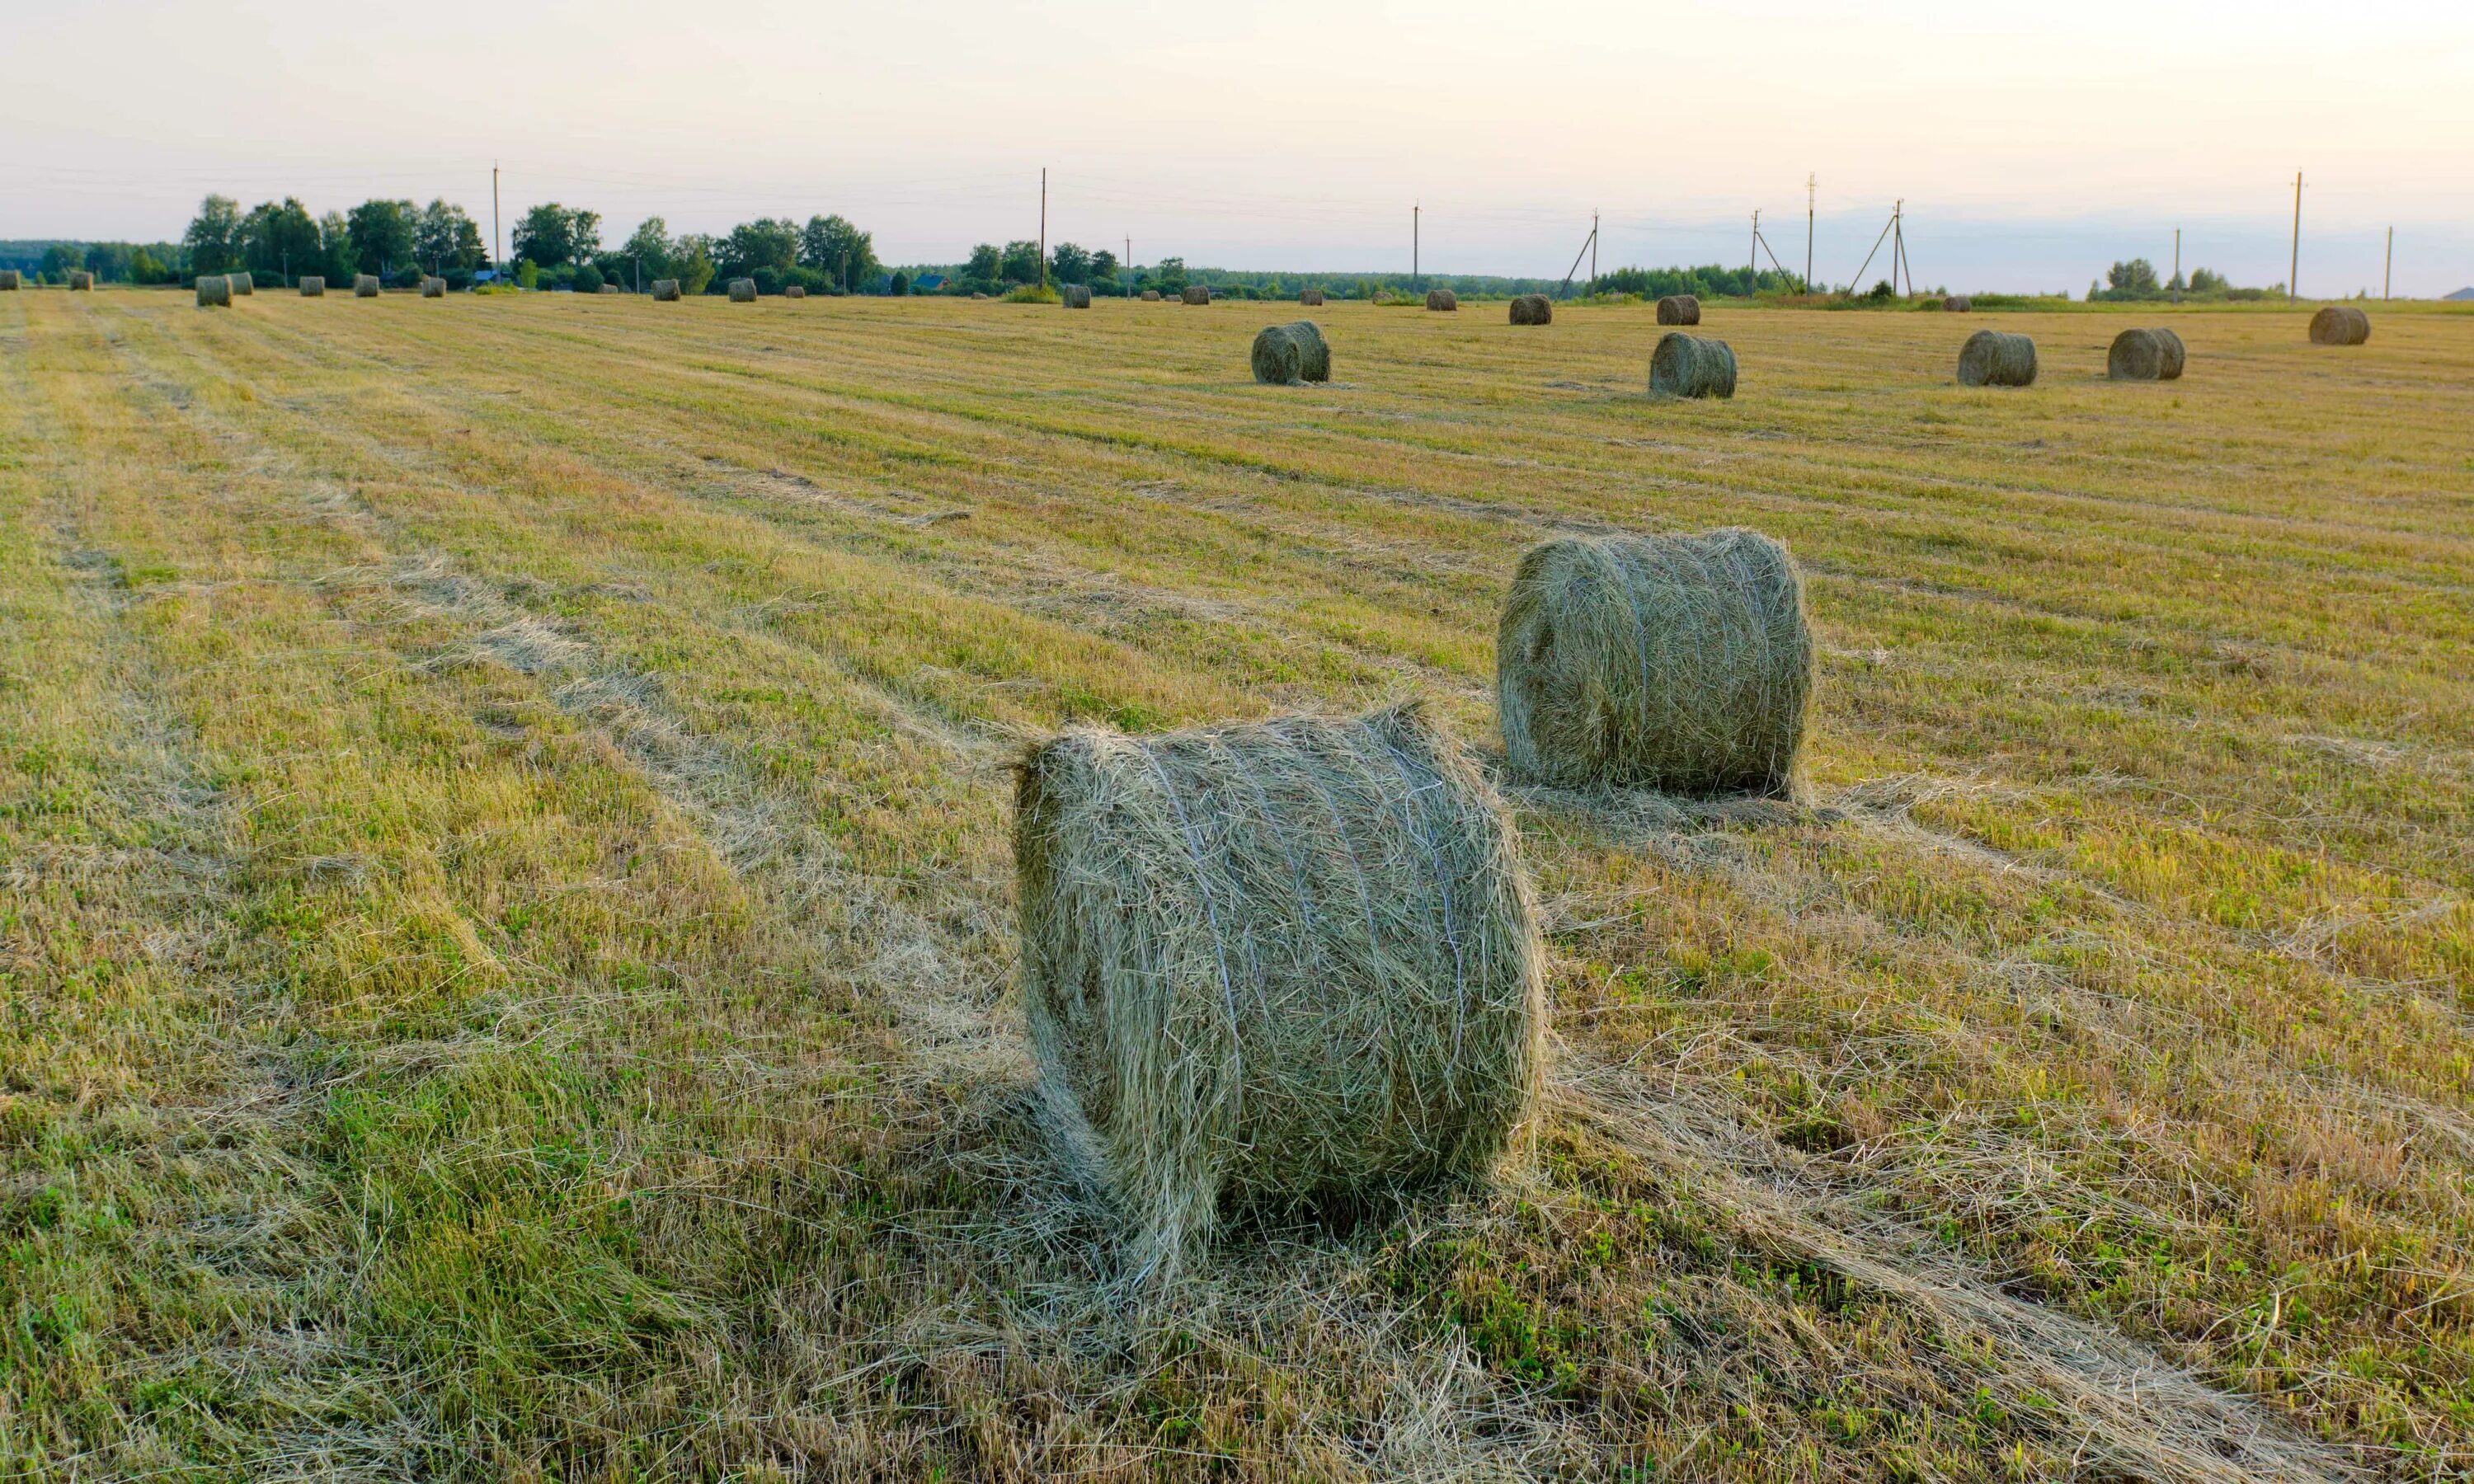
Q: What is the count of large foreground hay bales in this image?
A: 2